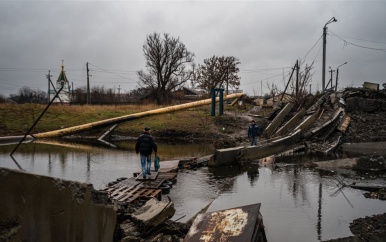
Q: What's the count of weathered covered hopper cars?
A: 0